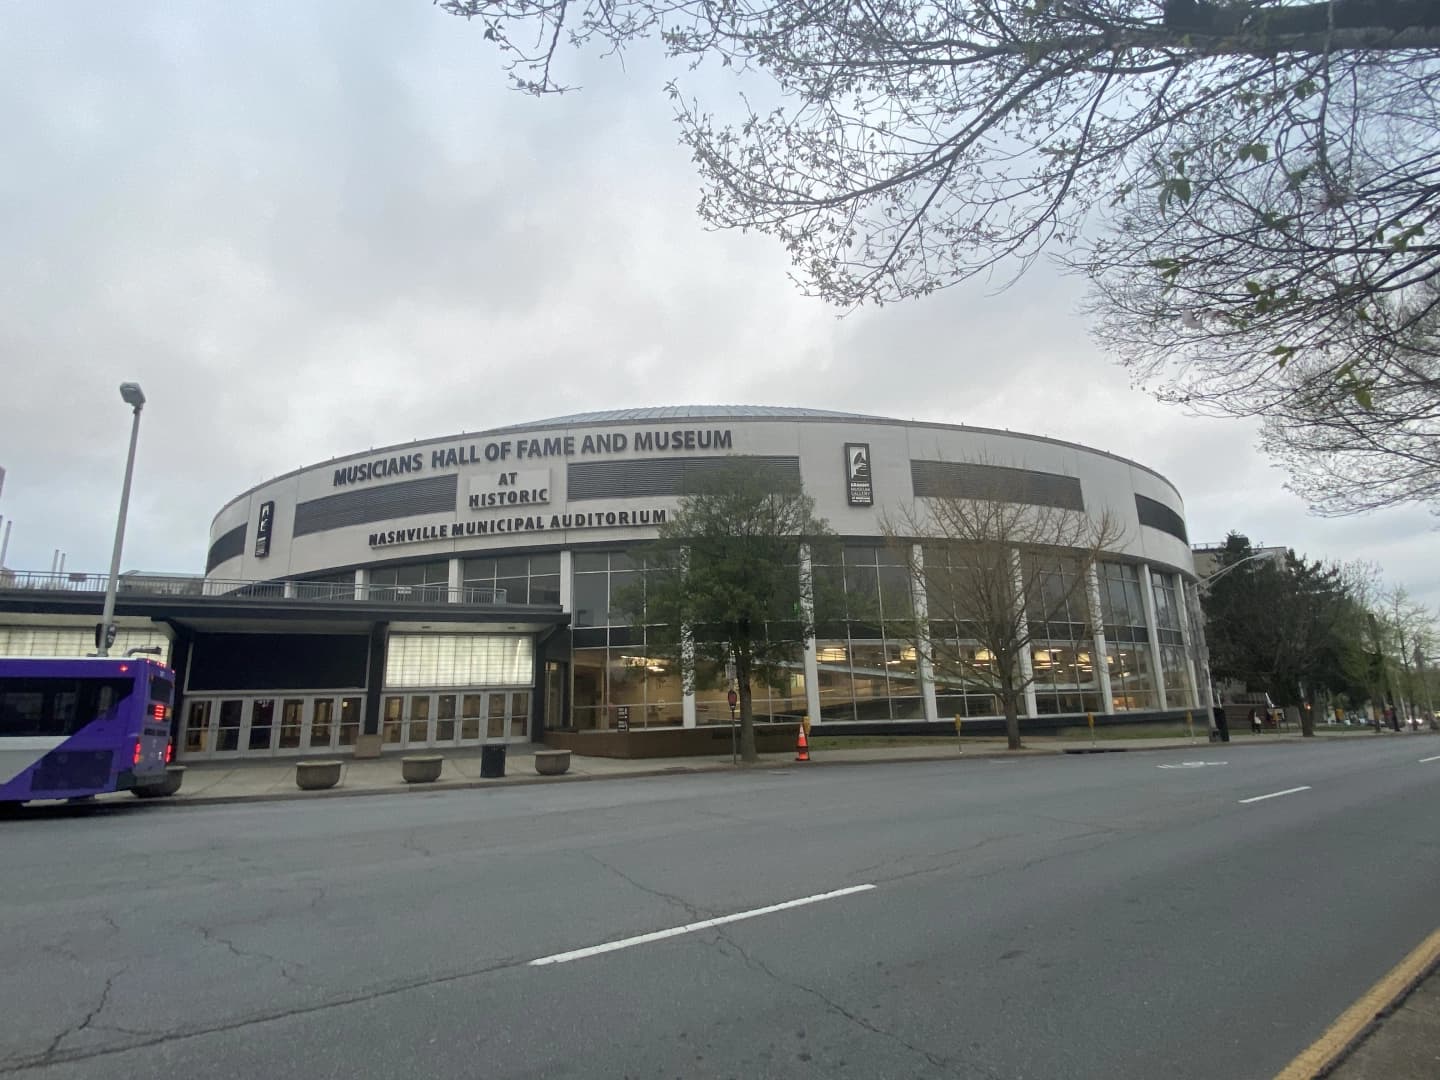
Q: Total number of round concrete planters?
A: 4